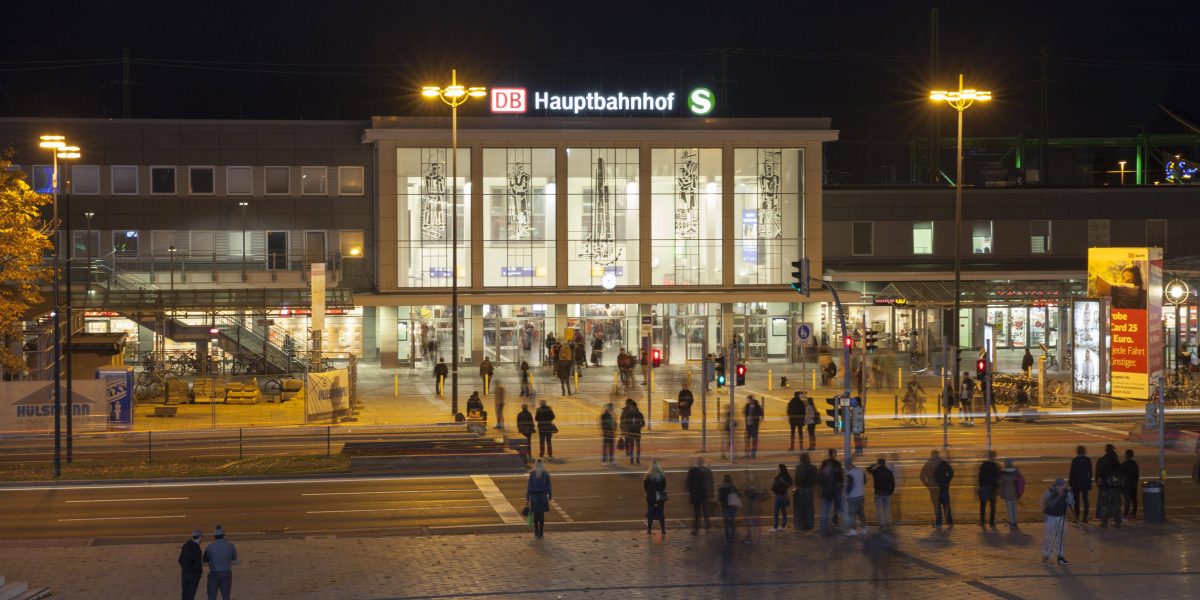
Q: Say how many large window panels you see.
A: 5